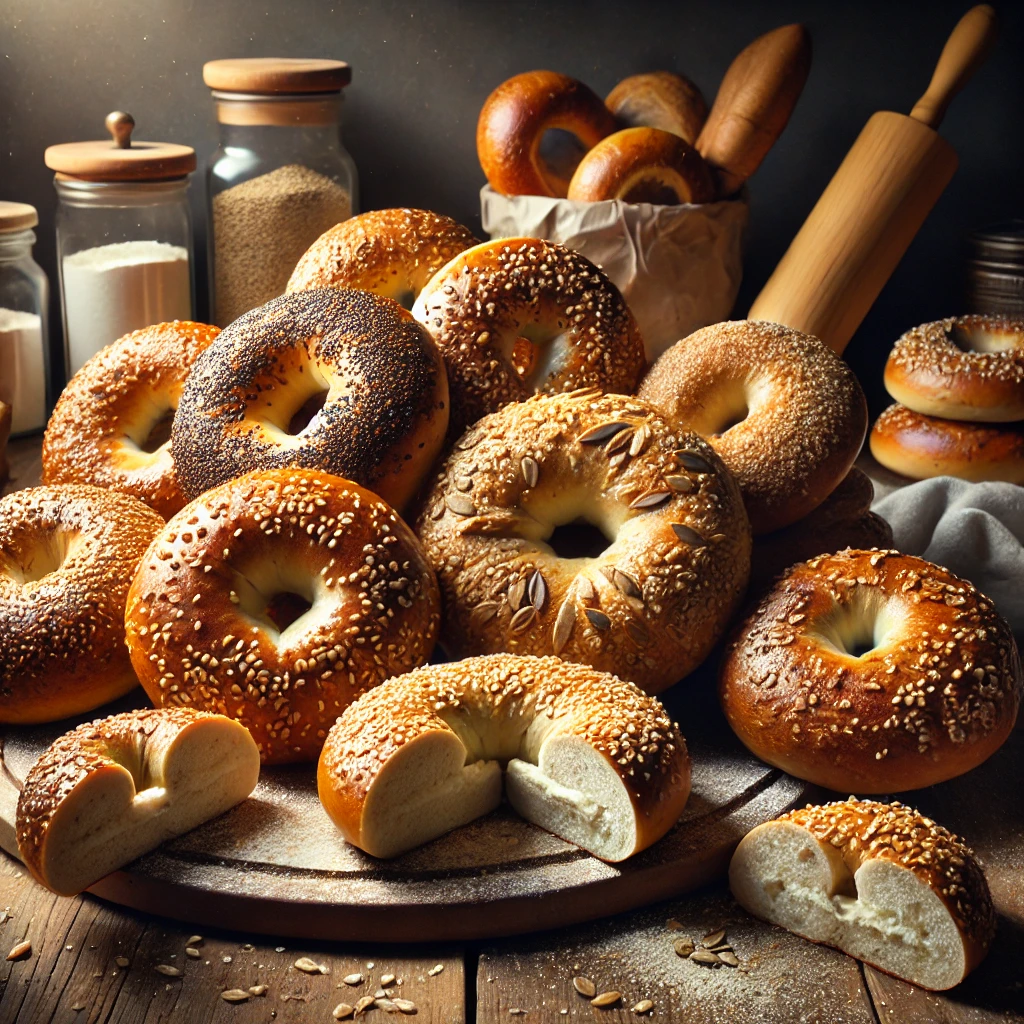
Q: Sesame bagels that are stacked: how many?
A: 2